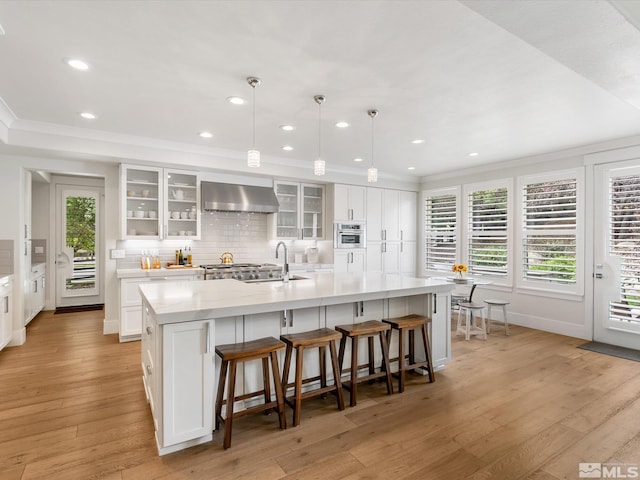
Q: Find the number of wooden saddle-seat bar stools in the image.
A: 4